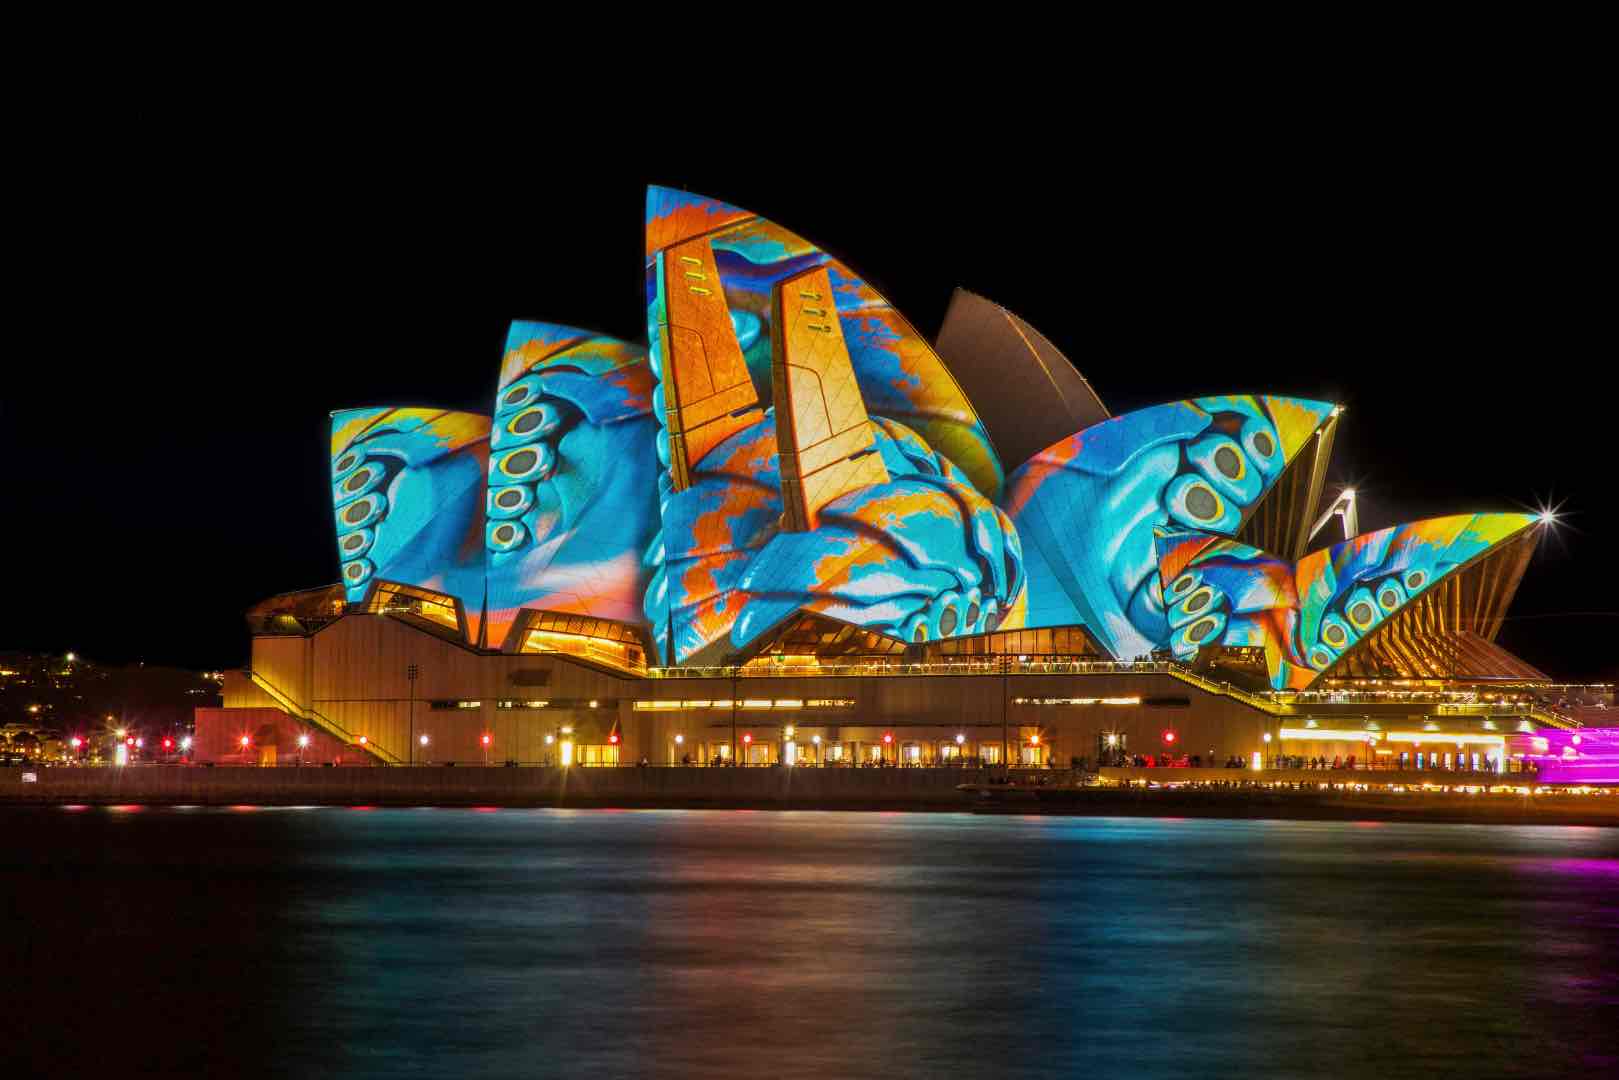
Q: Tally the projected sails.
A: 6